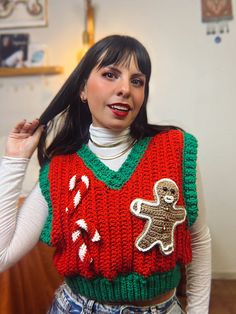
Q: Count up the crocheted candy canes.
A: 2